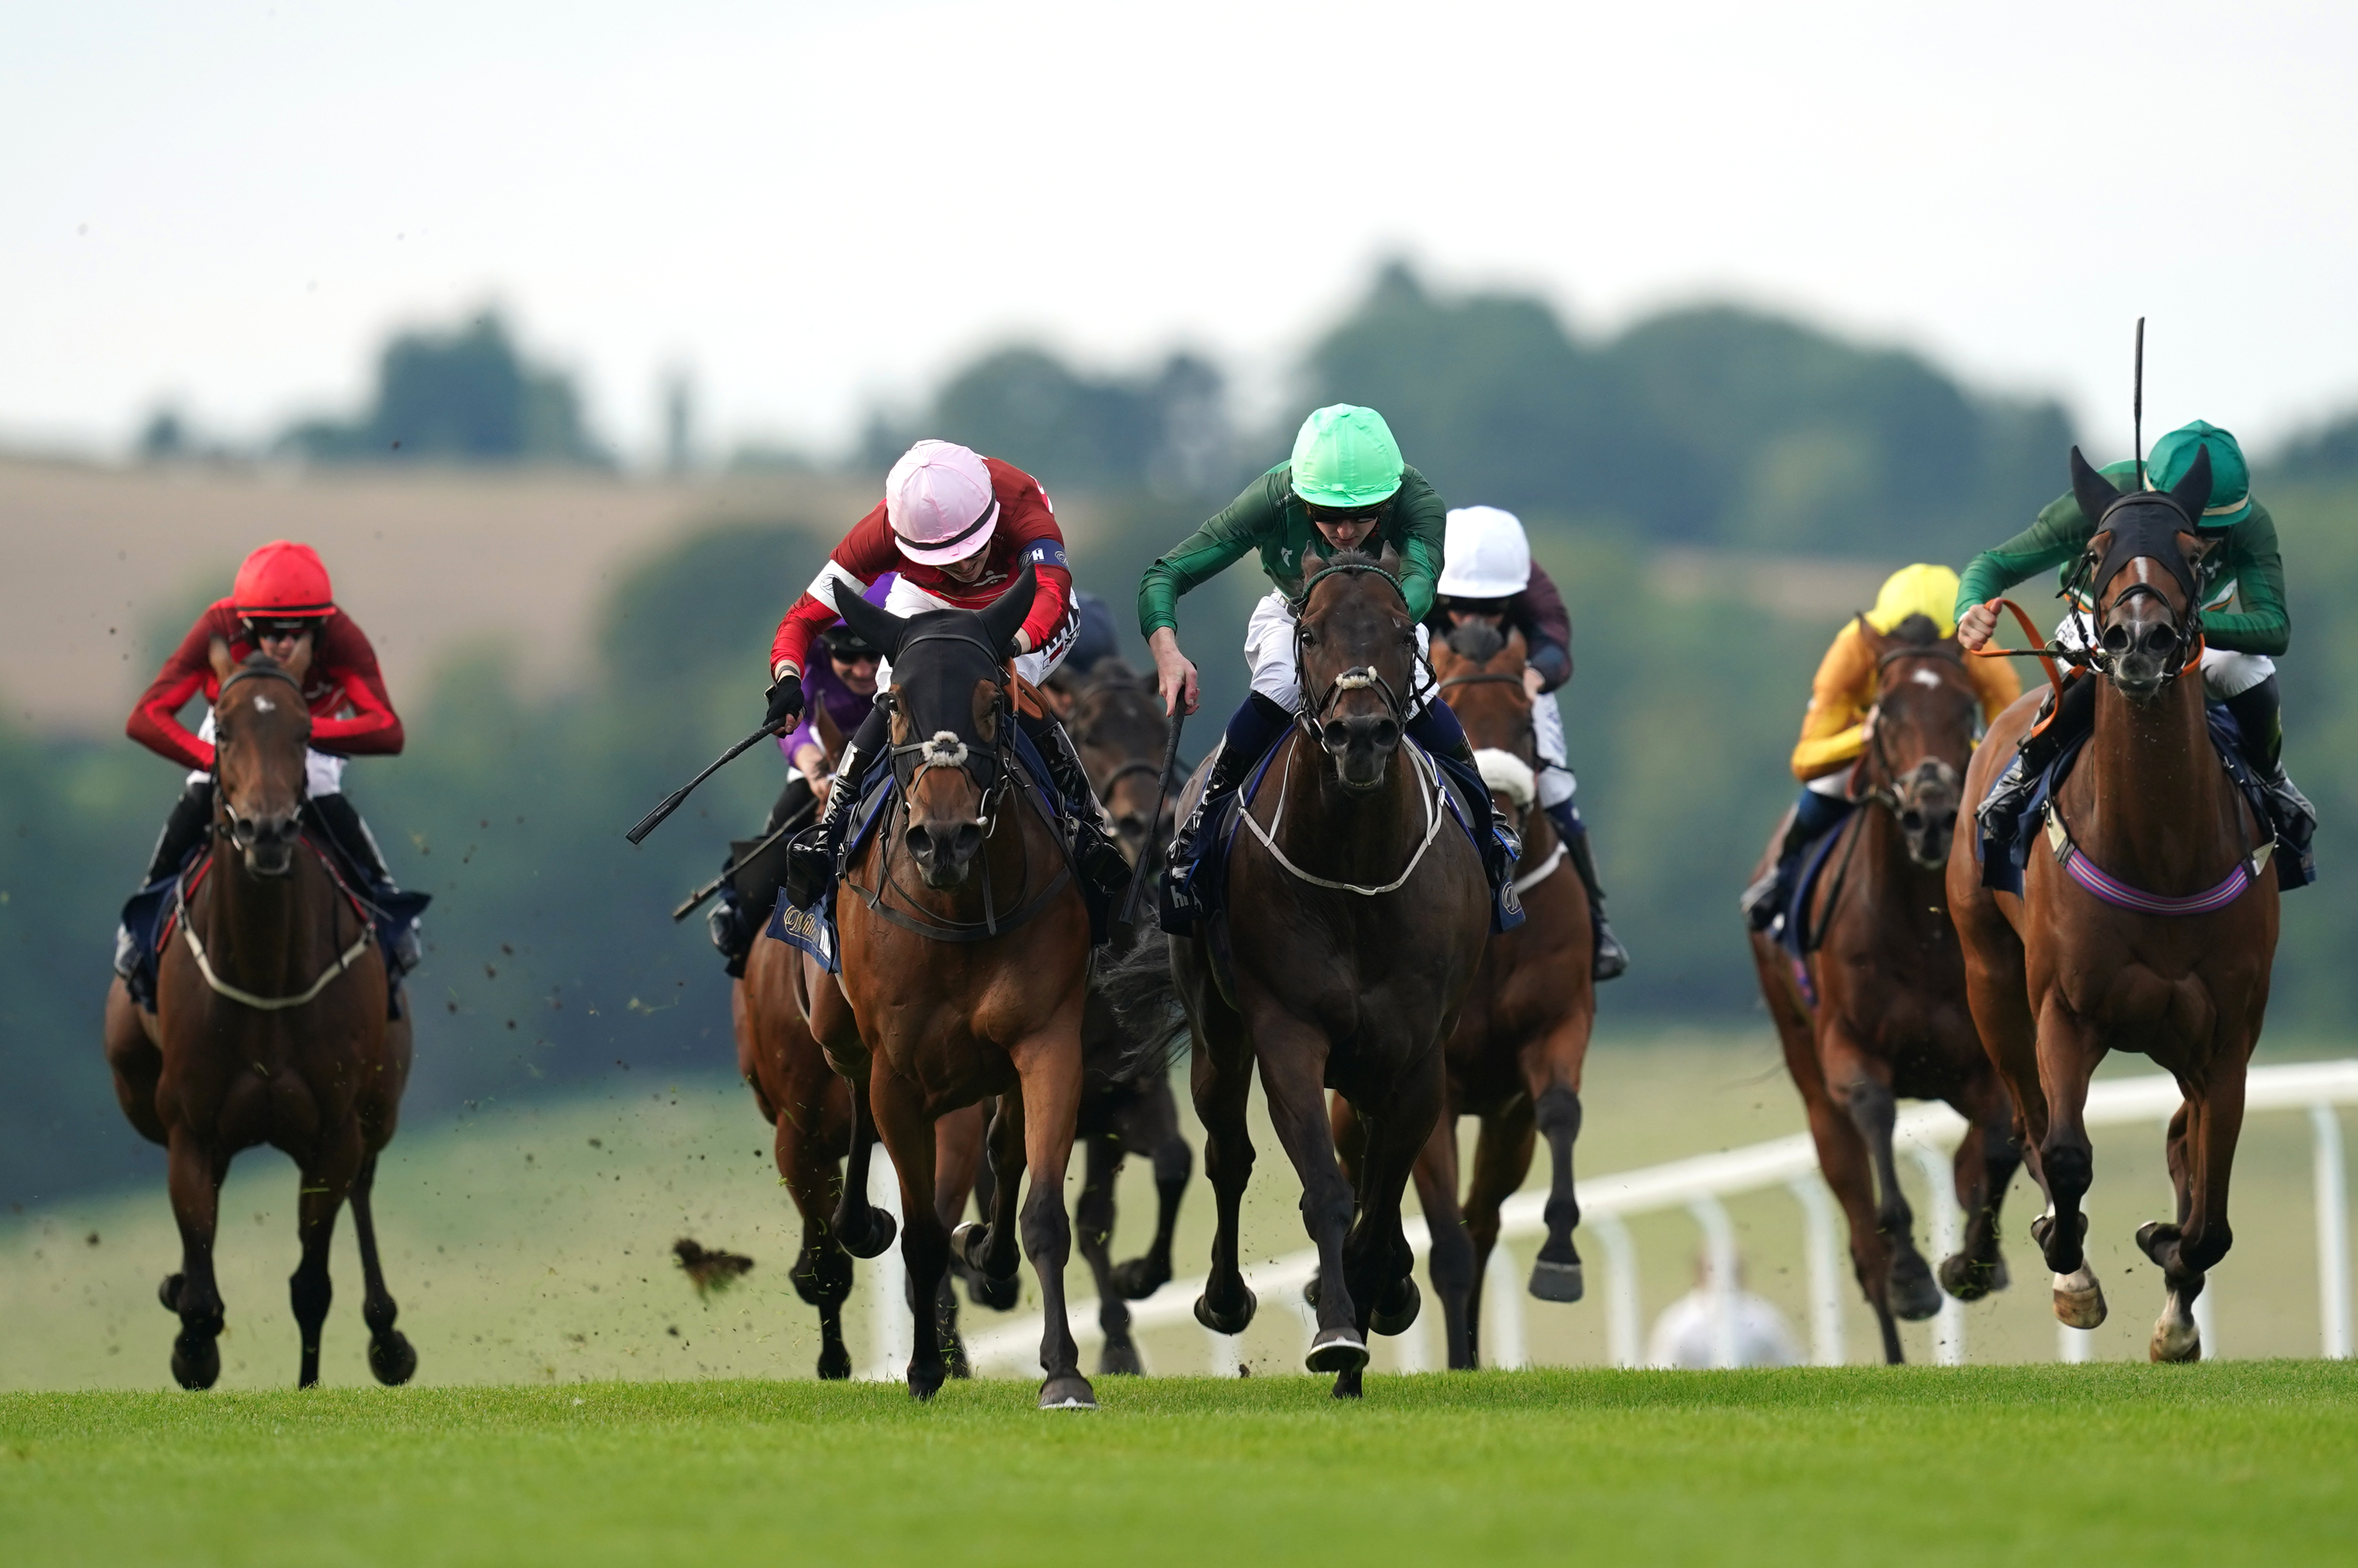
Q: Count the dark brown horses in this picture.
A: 2